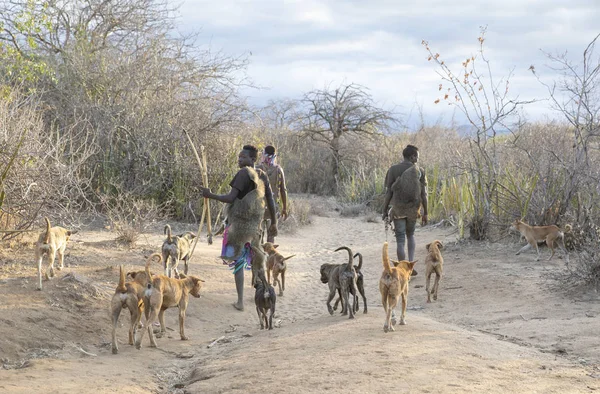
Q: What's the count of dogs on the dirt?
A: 11